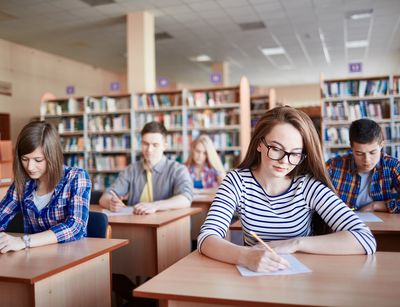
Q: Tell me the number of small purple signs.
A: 5